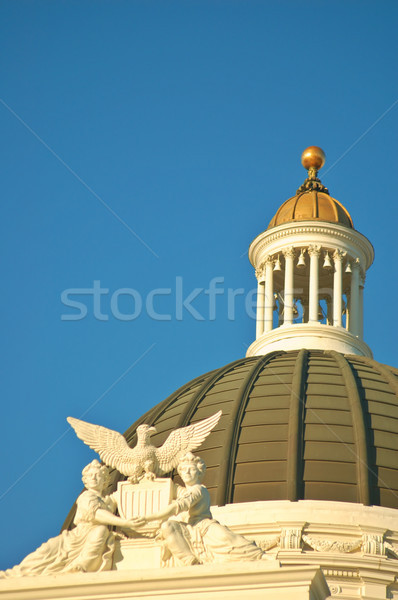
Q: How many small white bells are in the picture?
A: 4